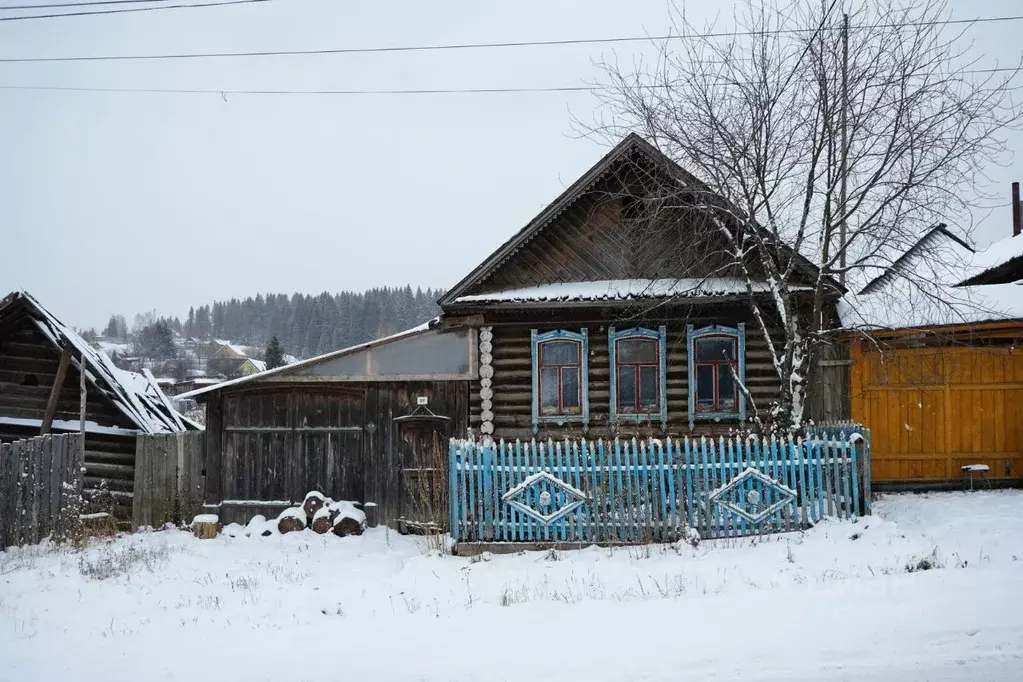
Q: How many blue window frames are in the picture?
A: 3